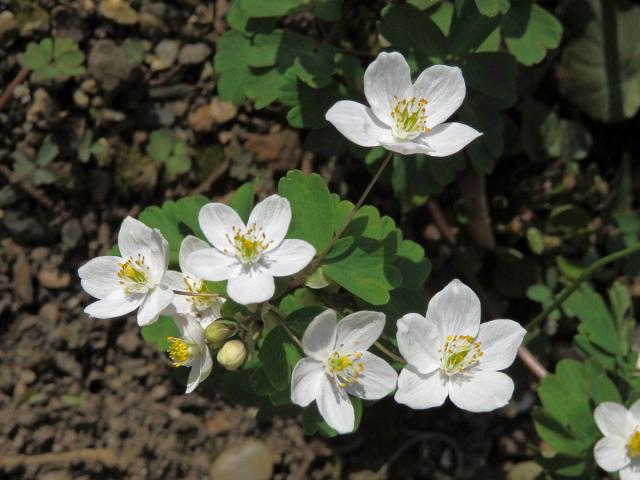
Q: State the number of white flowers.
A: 8